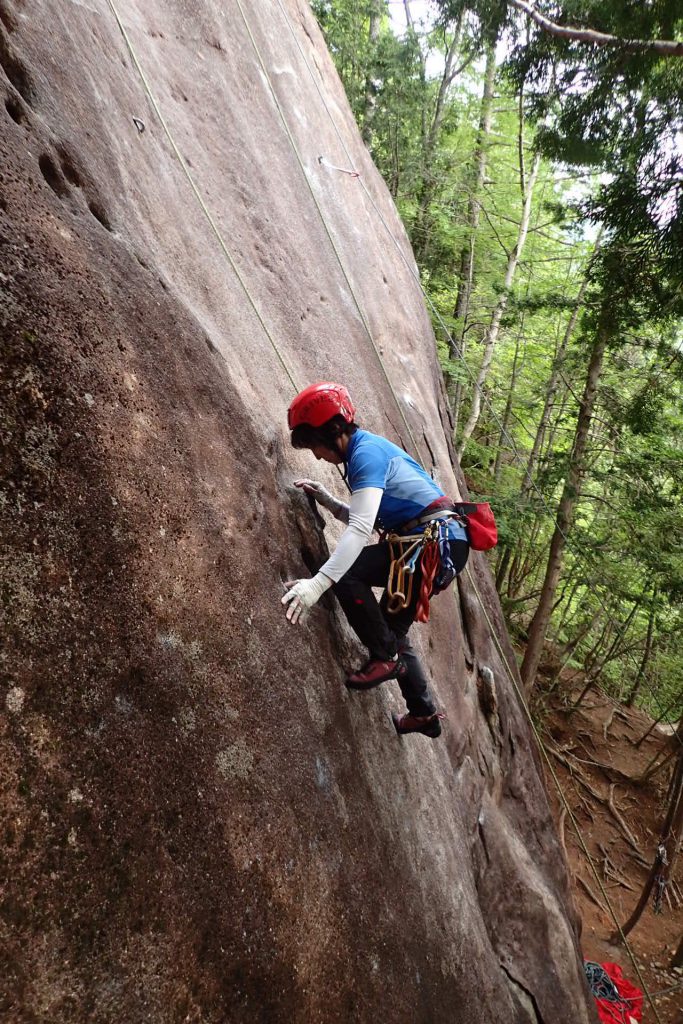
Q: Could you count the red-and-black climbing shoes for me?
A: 2